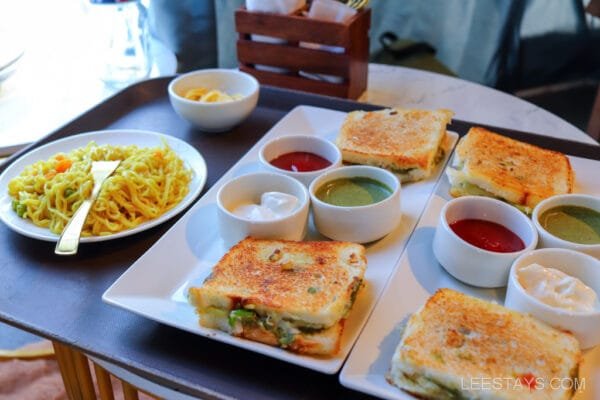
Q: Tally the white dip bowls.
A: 6